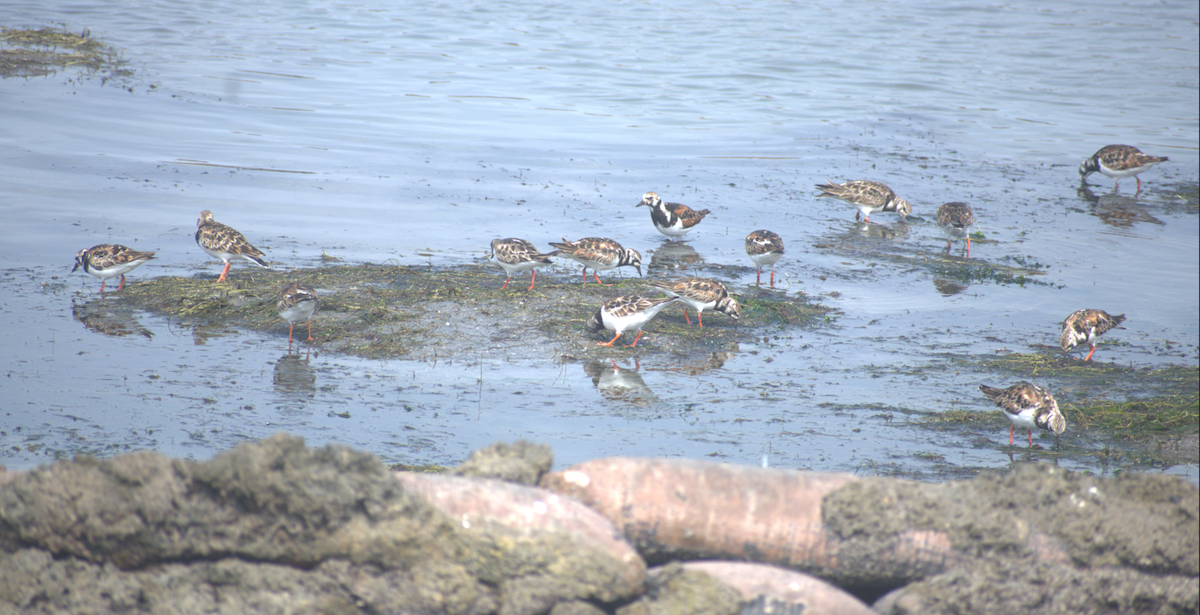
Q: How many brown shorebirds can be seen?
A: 14